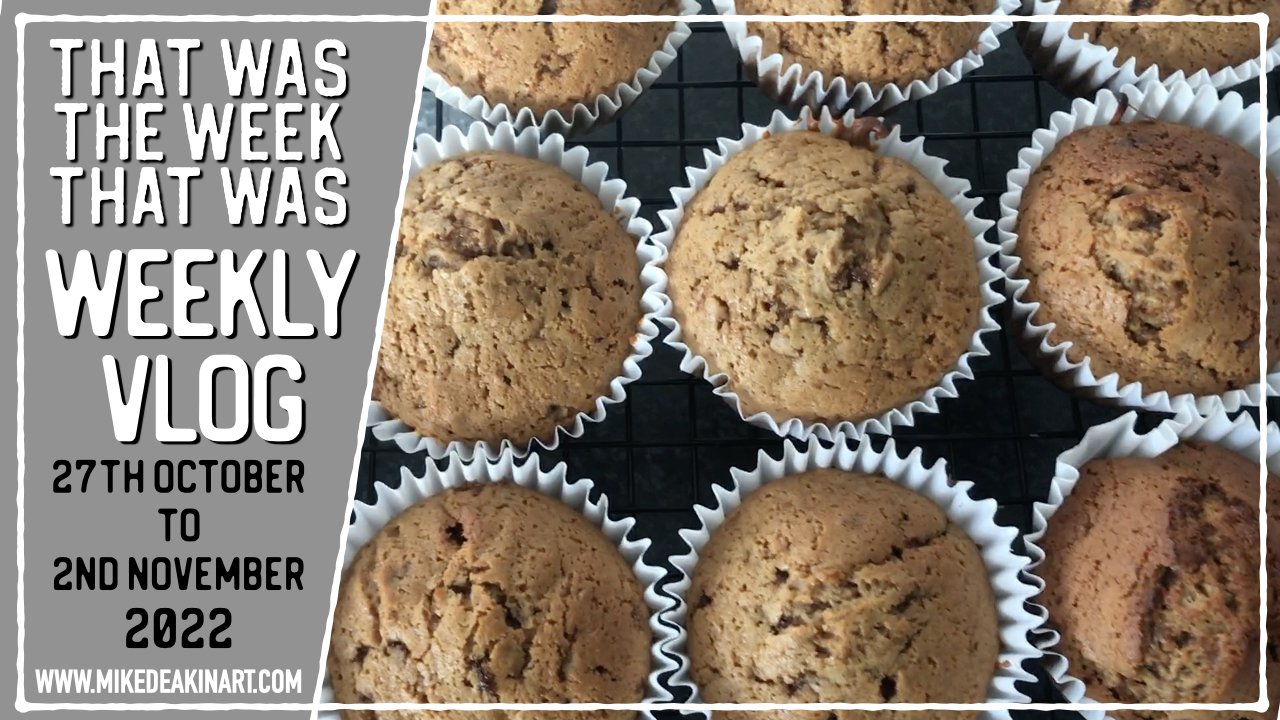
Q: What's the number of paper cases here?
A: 9